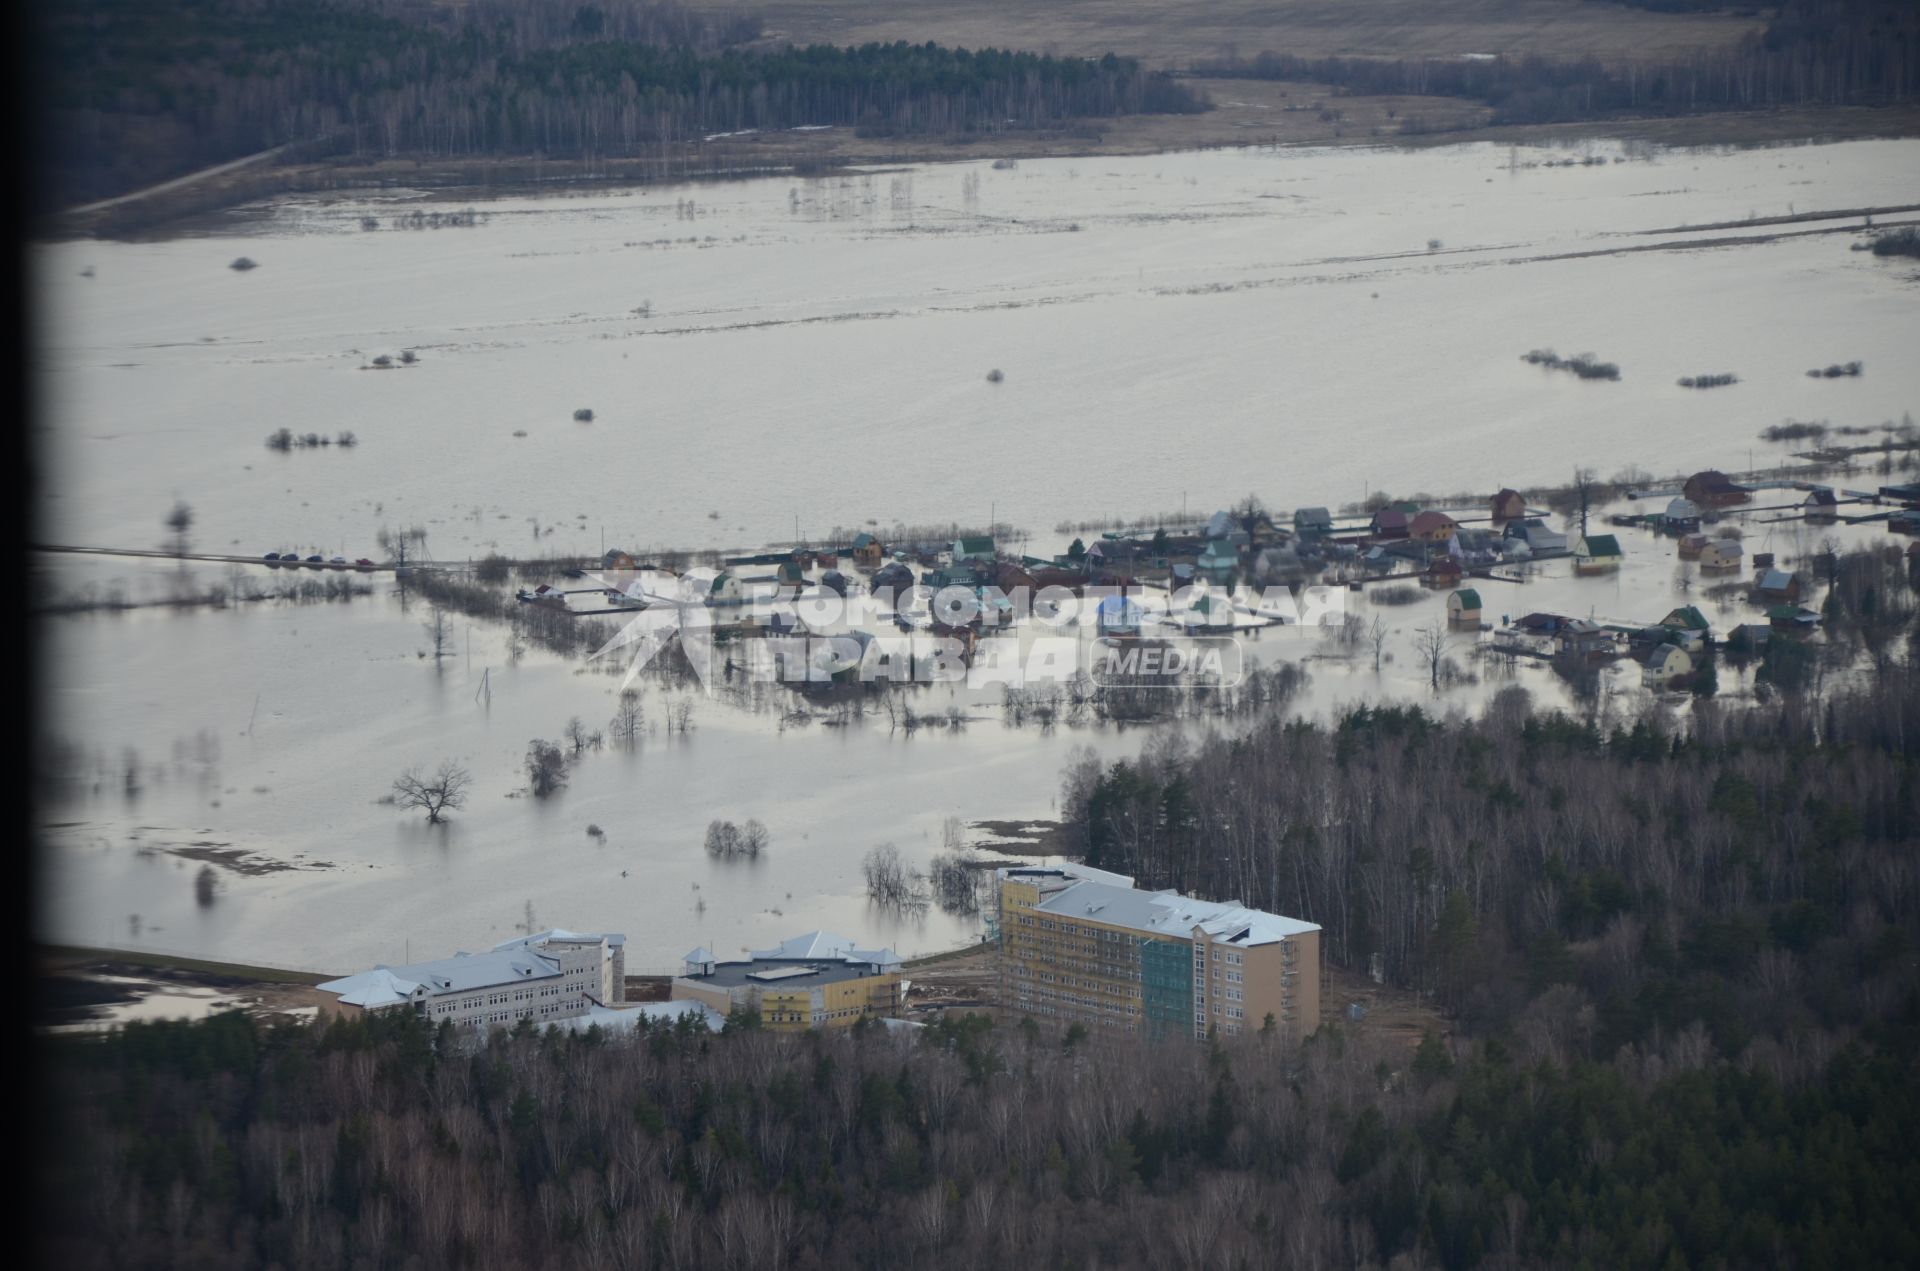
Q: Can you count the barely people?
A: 0